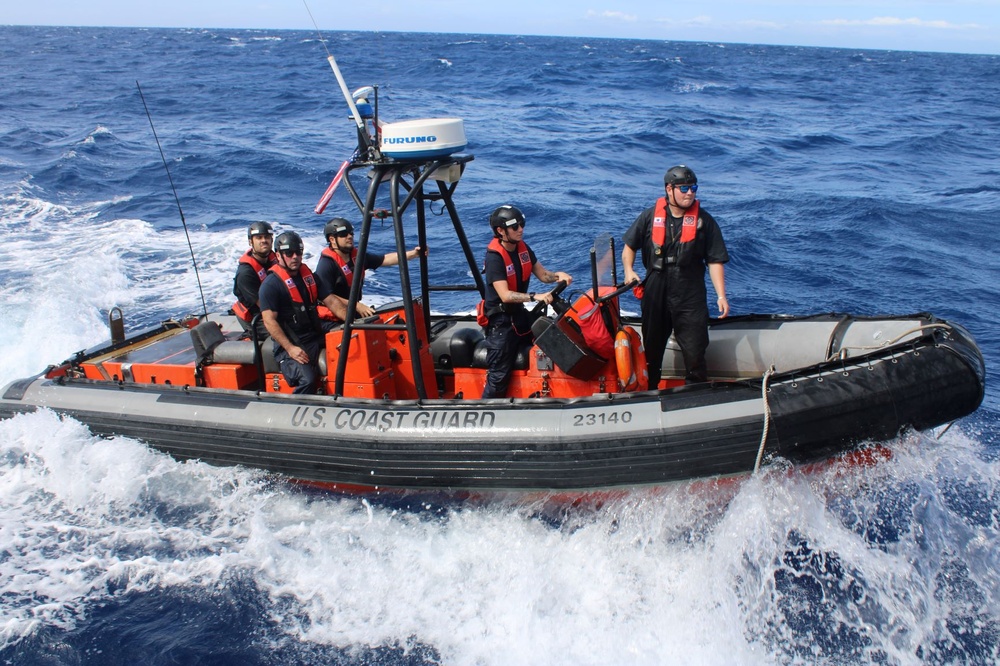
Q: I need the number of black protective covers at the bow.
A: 1